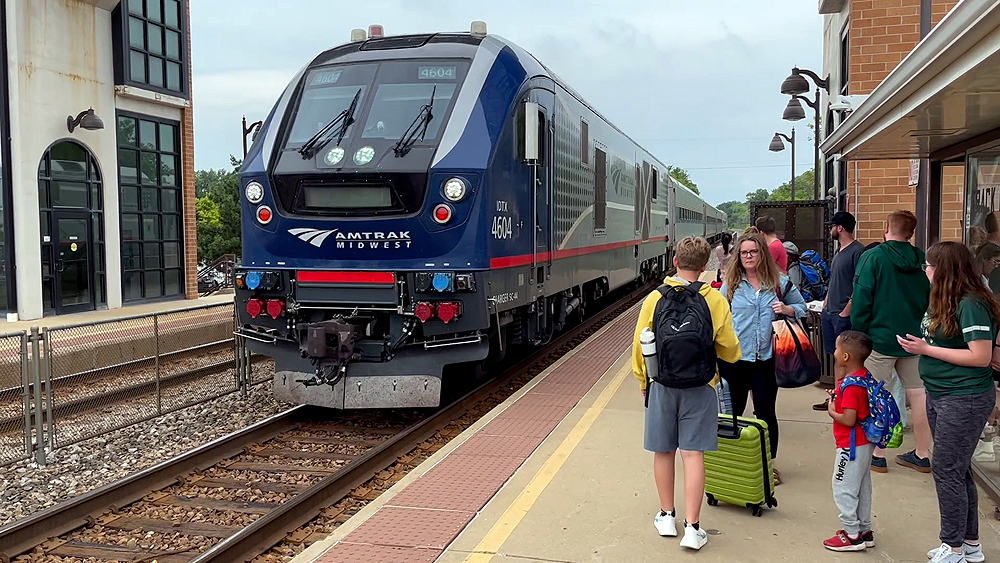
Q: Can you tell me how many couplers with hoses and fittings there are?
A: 1